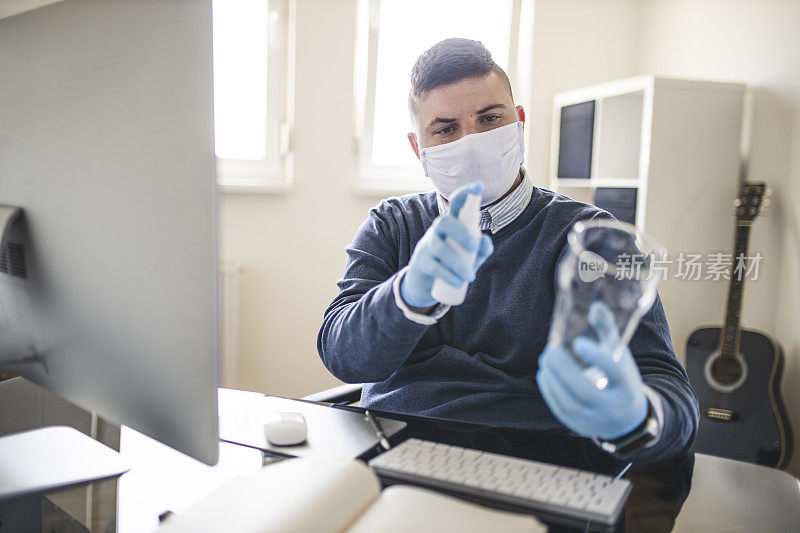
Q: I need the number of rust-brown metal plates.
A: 0